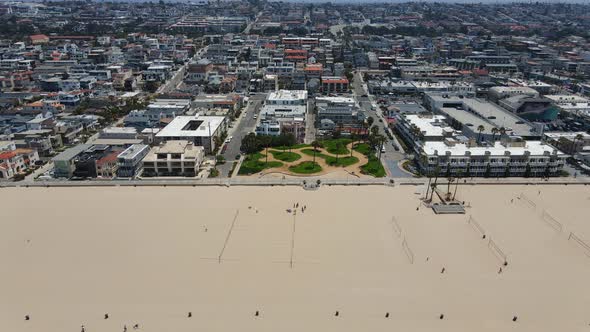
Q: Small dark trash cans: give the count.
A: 8